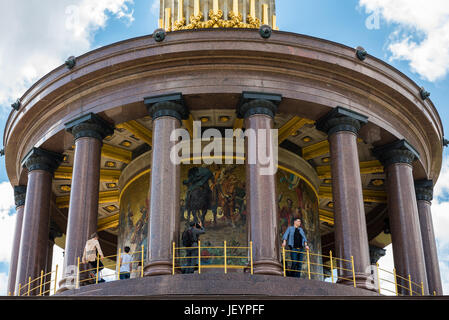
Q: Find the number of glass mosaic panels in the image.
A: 3